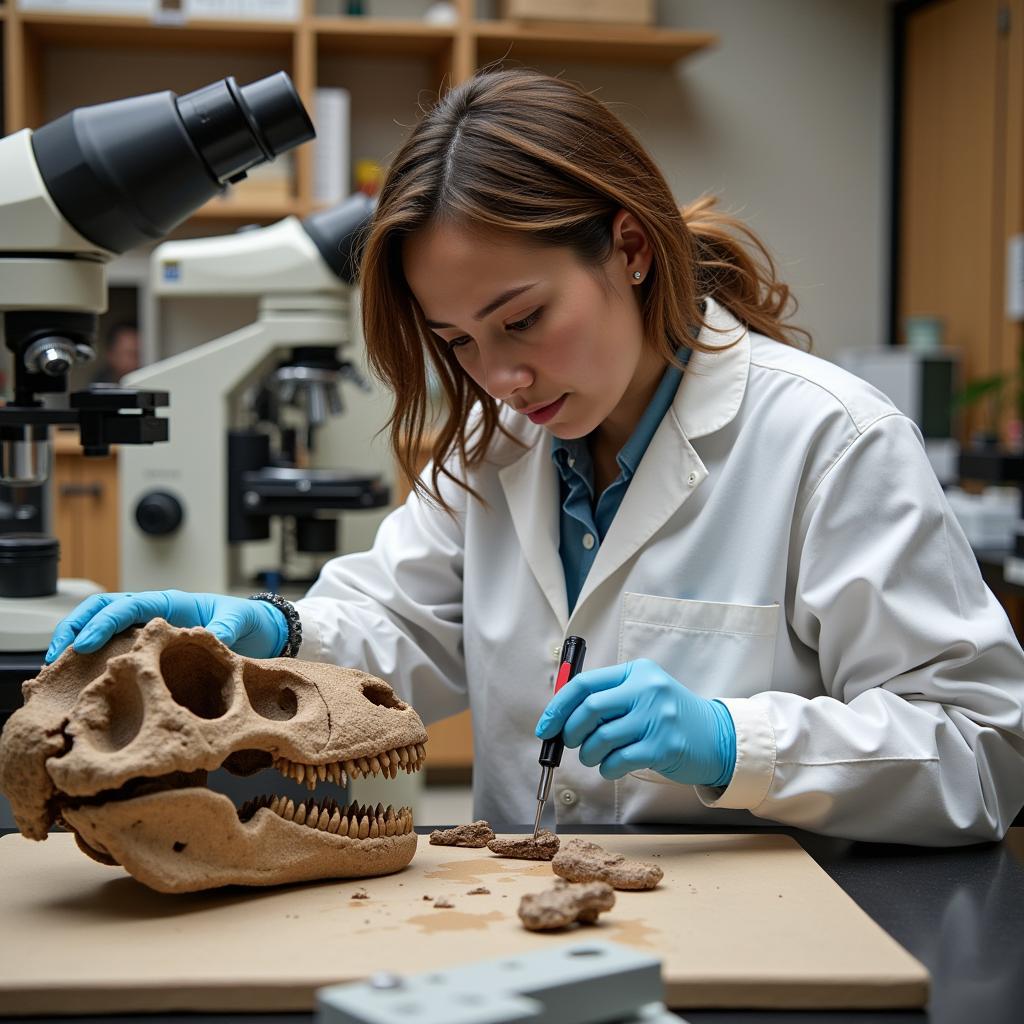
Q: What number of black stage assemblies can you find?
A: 2